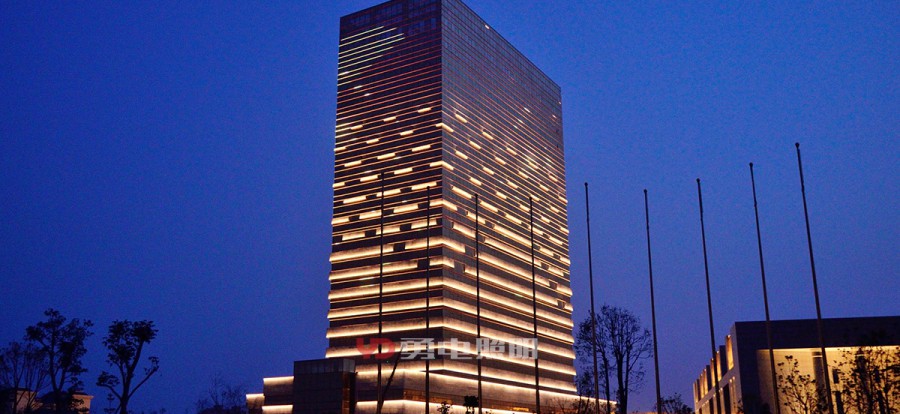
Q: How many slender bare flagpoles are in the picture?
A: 9